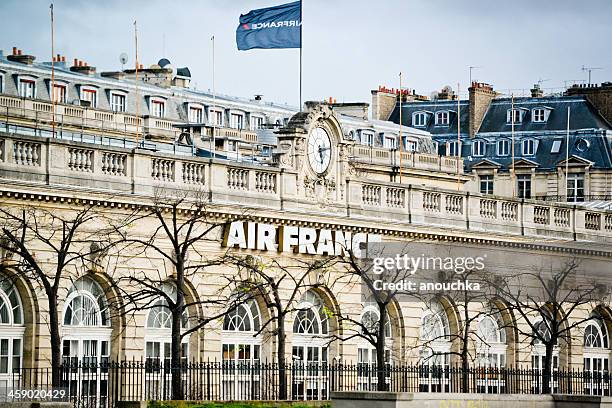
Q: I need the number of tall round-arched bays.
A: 10